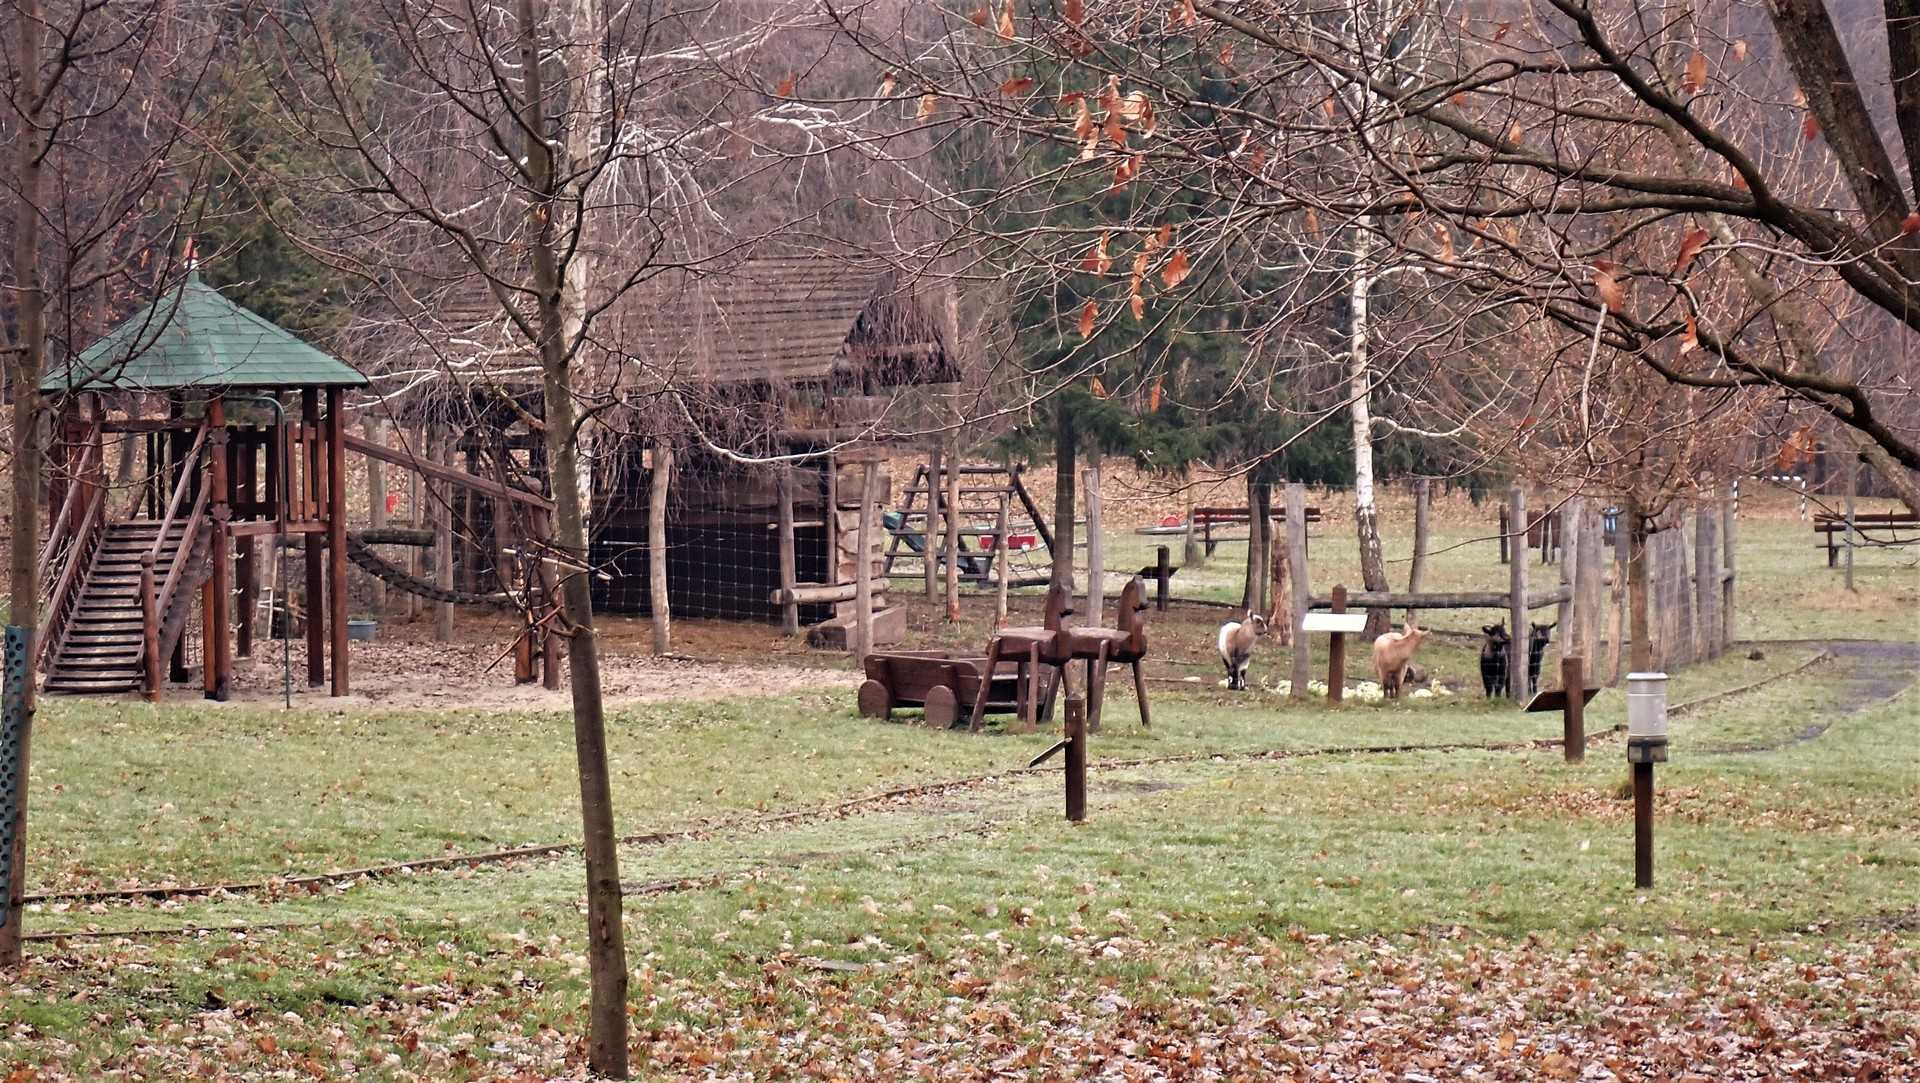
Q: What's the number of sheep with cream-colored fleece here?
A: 1